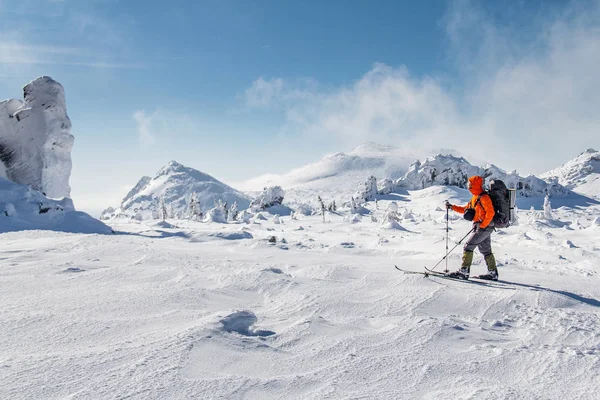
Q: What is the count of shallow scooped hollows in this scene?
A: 1